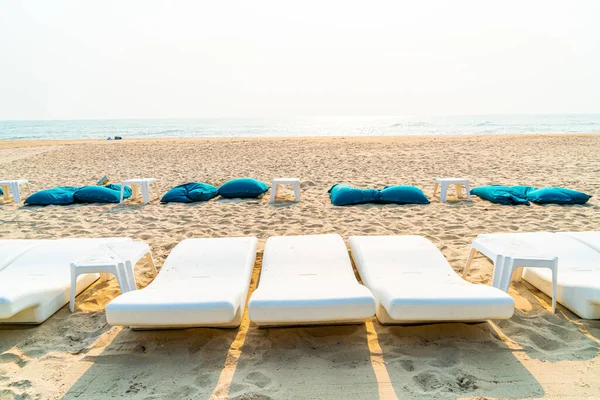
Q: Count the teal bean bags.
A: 8